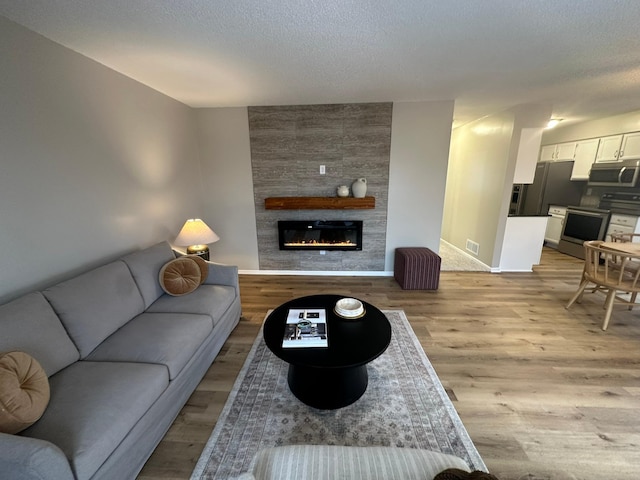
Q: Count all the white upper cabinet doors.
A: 5